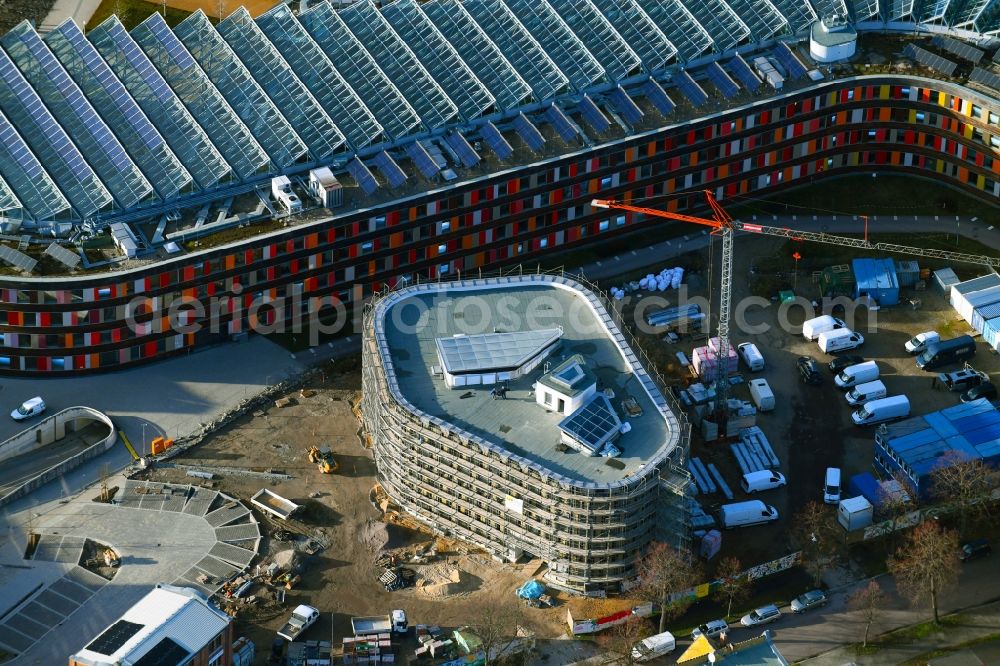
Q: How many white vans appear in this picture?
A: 13